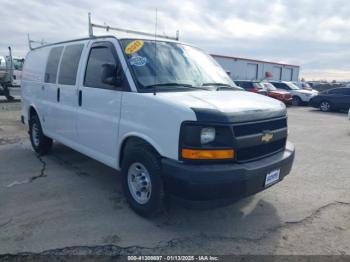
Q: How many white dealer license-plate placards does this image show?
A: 1